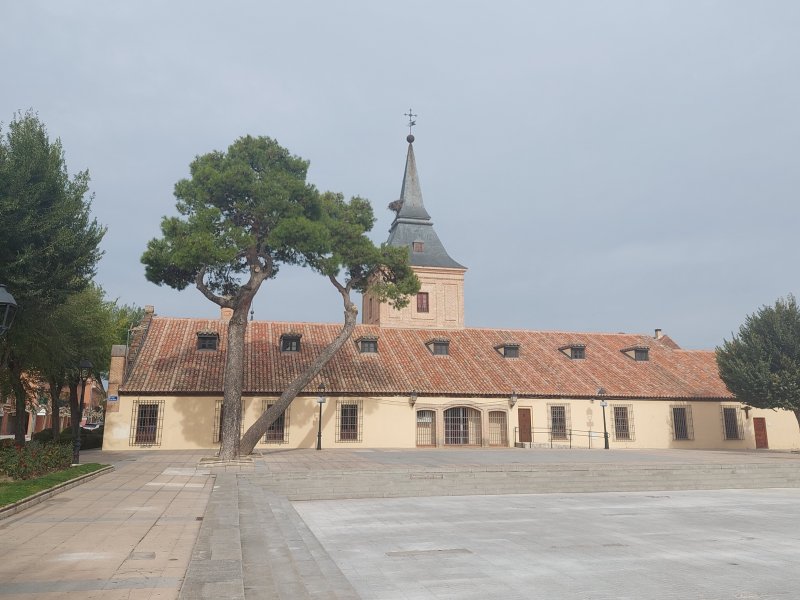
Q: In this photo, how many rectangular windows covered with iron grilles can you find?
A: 8